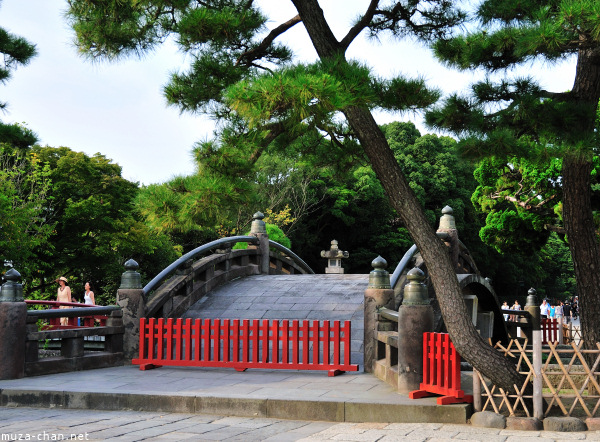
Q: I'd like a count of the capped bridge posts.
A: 7